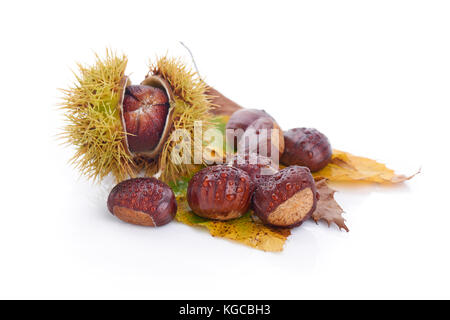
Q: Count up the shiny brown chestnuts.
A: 8